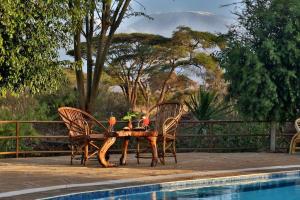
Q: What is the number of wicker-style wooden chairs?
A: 2